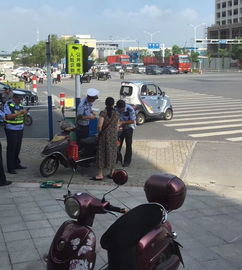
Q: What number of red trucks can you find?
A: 2